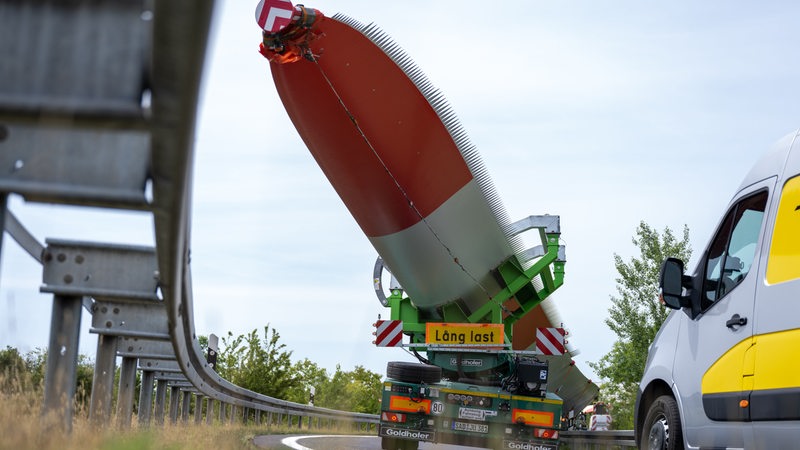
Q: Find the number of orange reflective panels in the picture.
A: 2